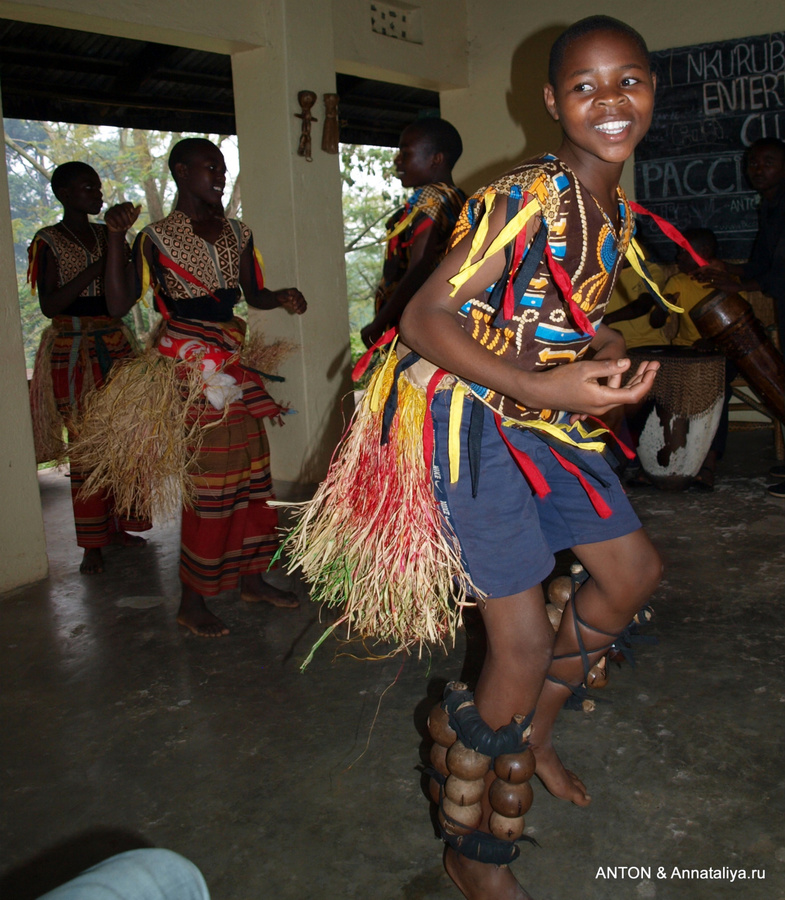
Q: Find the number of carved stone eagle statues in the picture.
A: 0